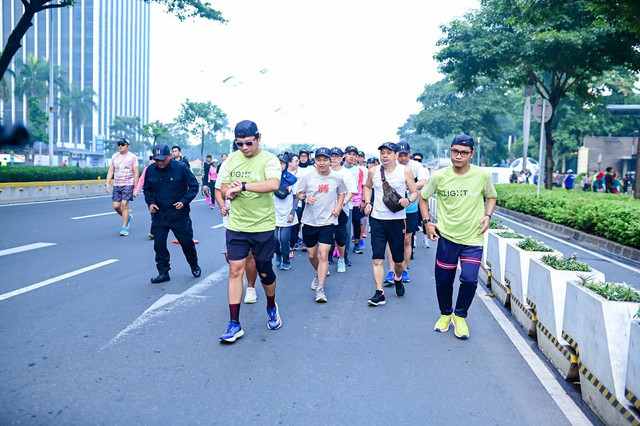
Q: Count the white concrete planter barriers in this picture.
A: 6